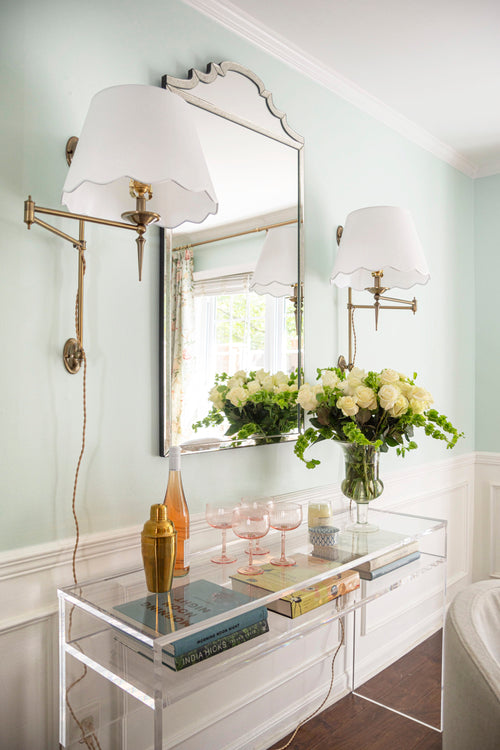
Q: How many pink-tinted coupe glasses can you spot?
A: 4